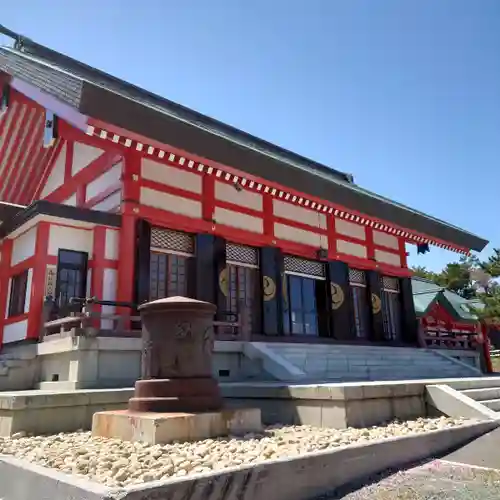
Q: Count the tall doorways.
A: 5